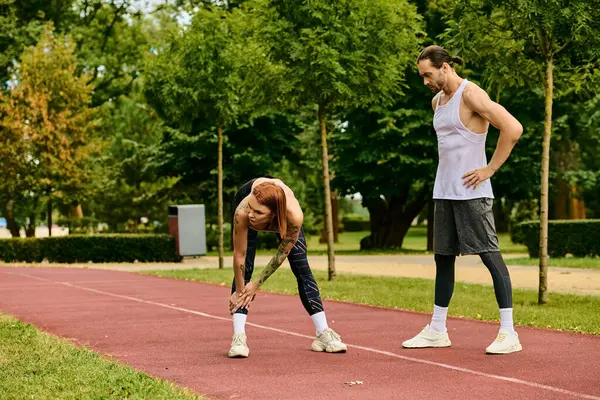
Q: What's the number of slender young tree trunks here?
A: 3